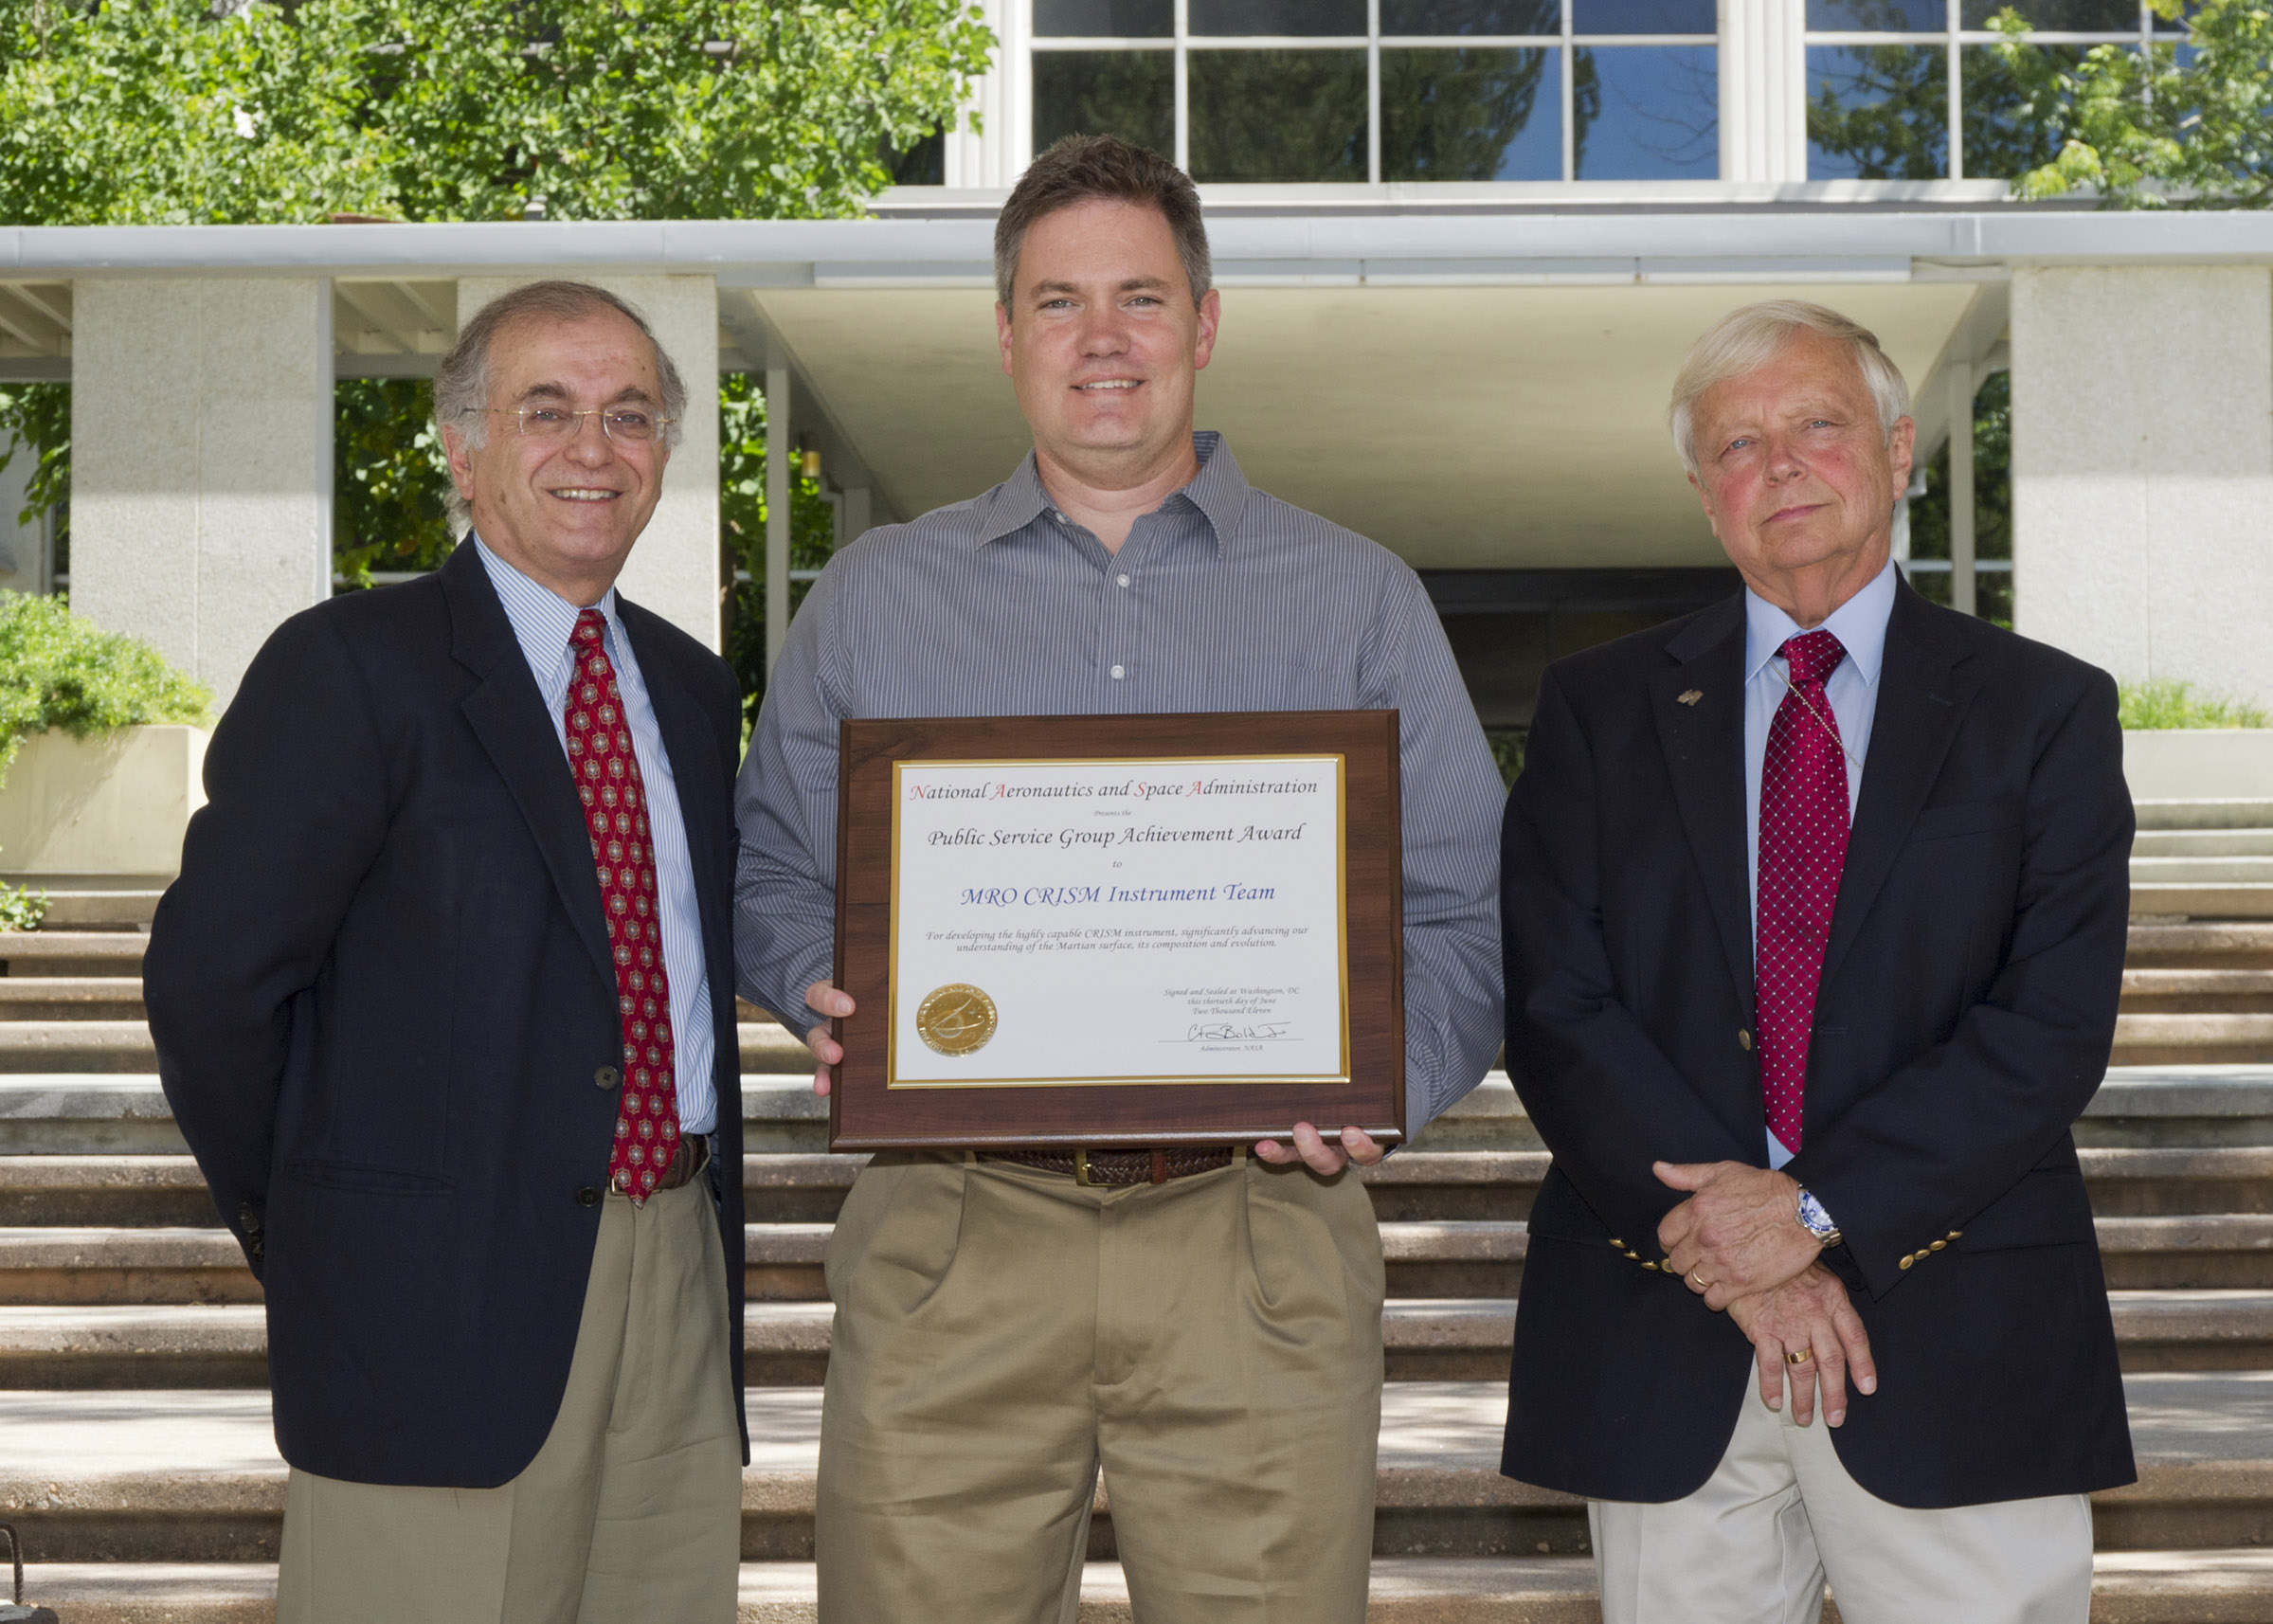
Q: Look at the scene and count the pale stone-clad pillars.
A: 3